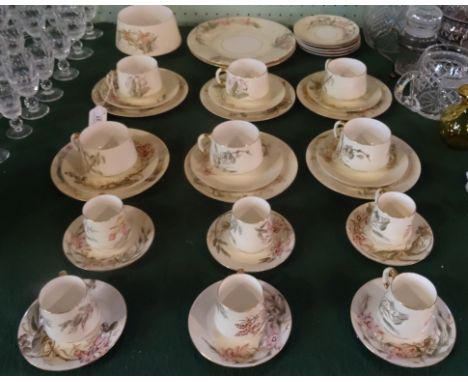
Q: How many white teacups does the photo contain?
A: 12